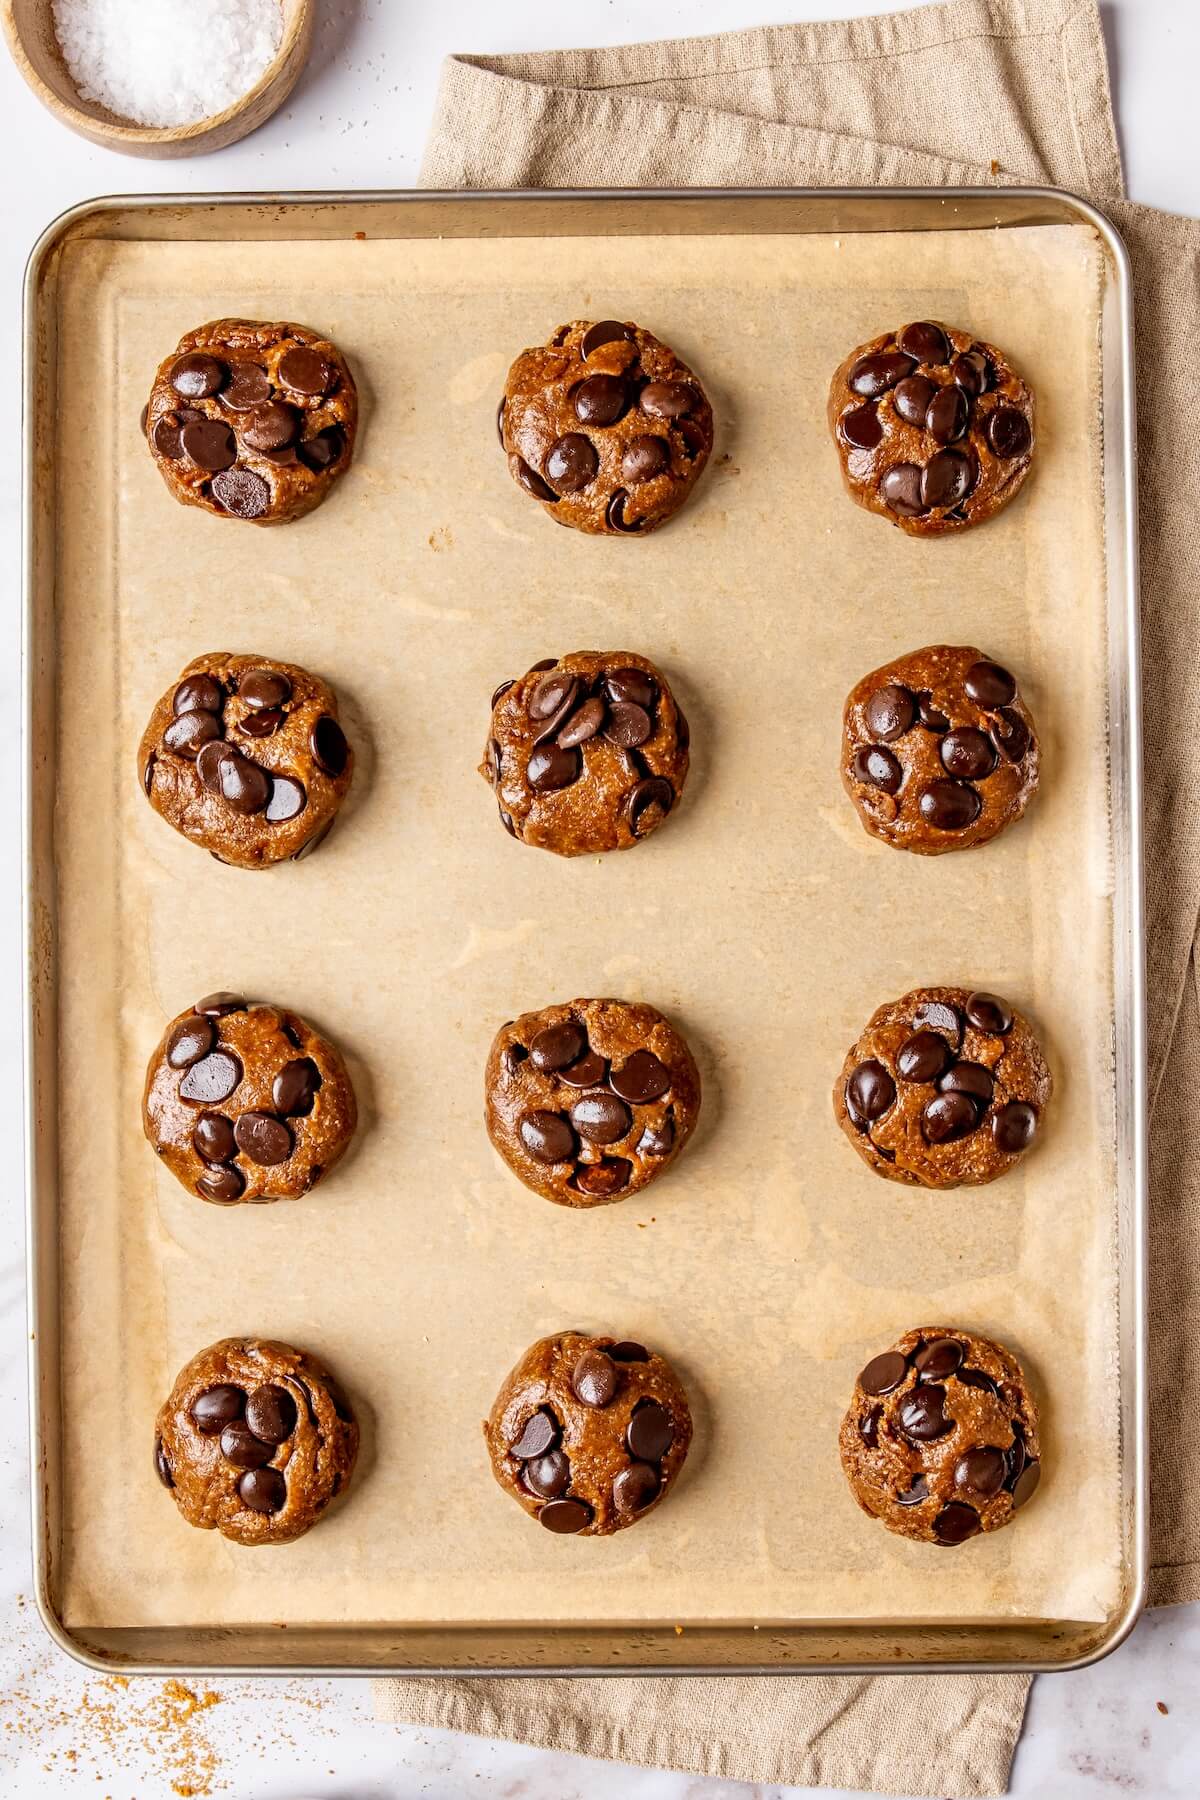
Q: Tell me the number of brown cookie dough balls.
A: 12